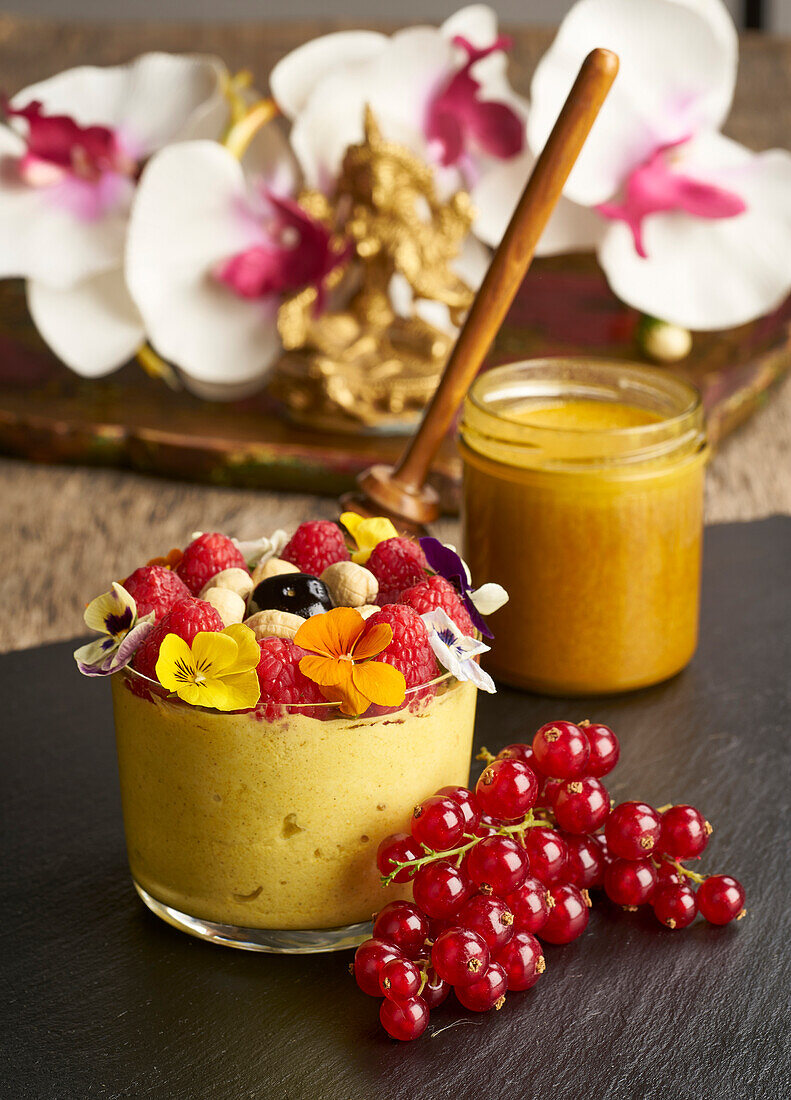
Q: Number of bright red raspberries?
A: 8